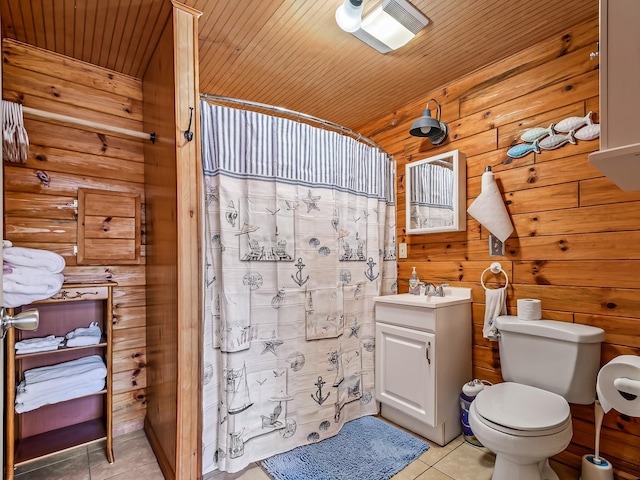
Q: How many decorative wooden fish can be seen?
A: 5